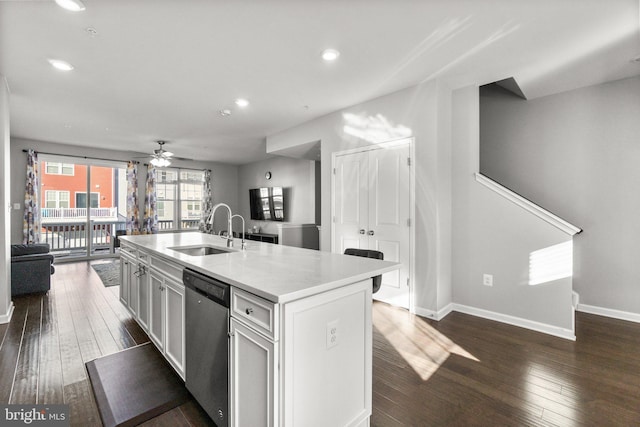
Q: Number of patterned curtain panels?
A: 4